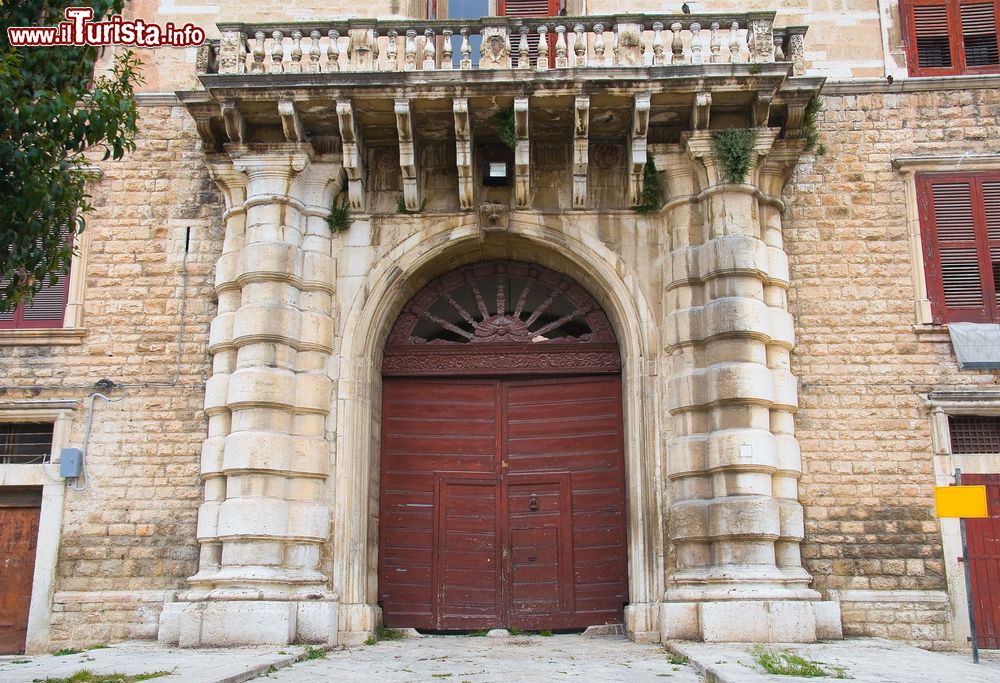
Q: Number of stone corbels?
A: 12